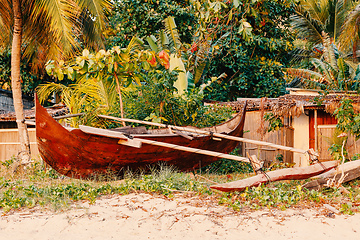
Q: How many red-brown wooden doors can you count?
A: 1